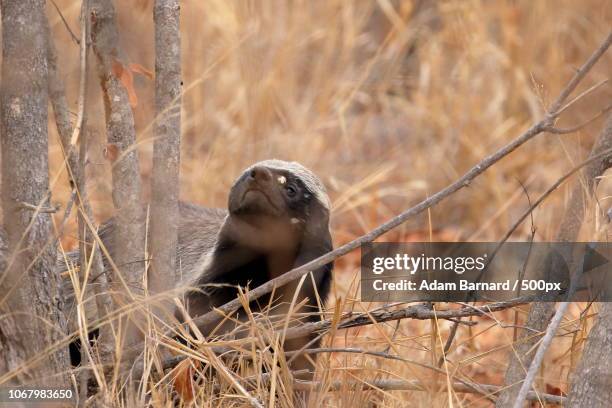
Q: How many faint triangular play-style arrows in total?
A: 1